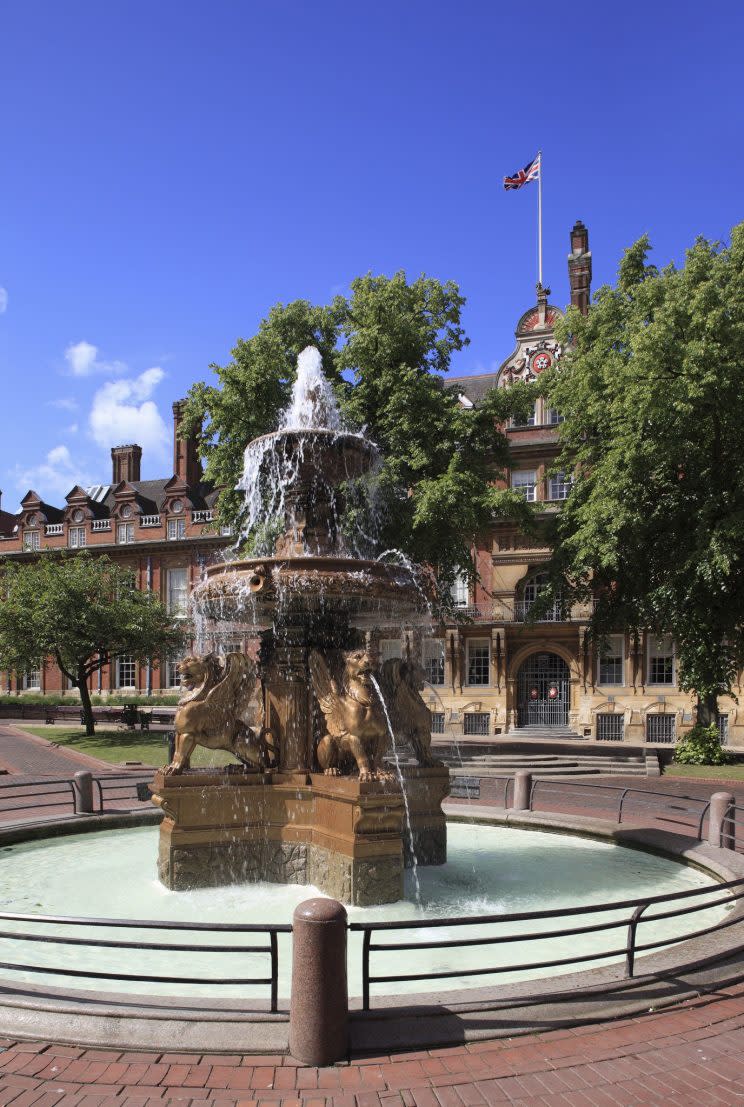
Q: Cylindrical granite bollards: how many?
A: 4